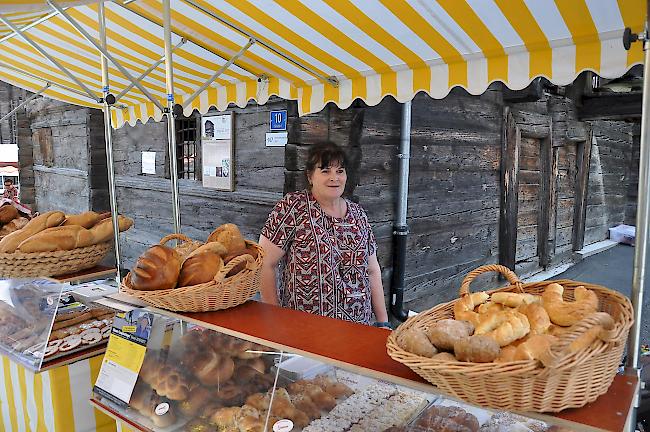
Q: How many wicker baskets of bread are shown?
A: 3